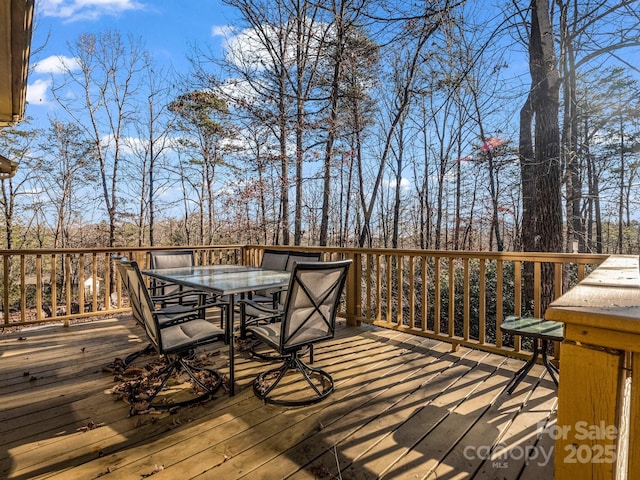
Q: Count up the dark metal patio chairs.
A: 6